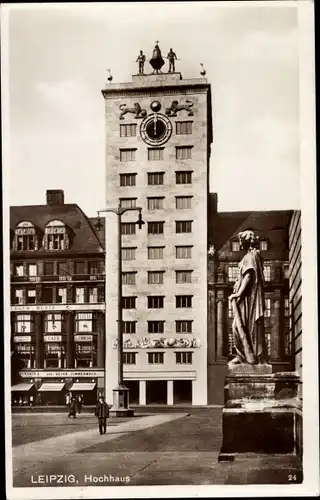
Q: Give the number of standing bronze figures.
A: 2